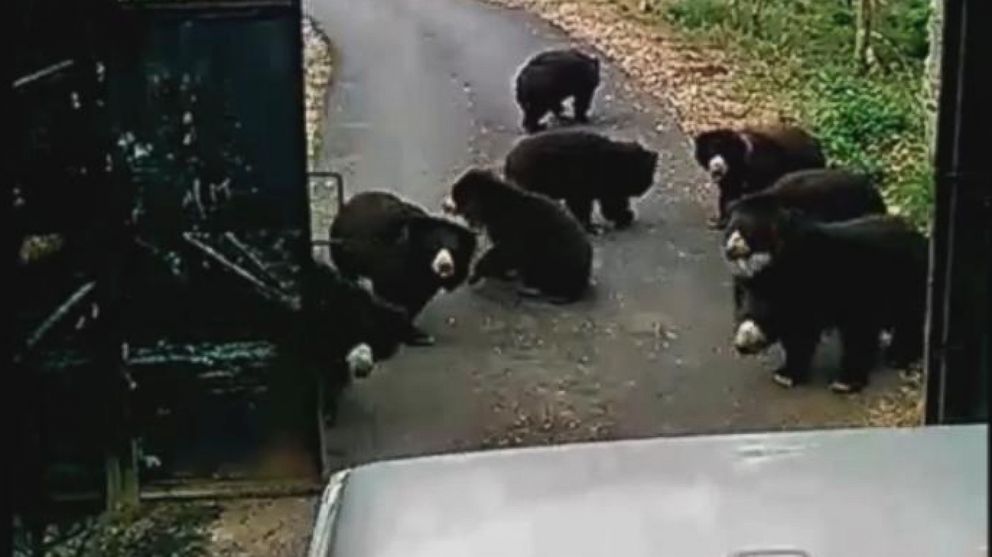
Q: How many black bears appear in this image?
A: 8